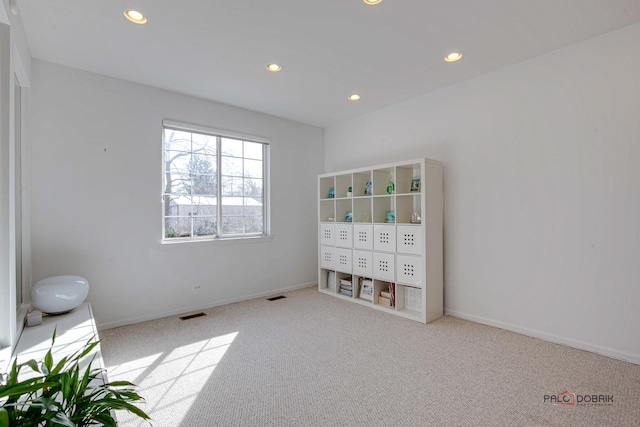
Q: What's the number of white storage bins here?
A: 10